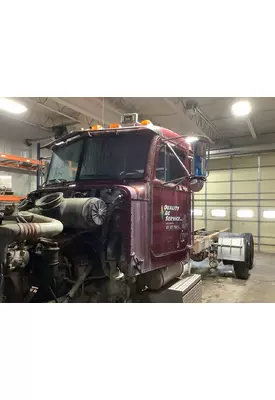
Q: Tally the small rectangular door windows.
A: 4